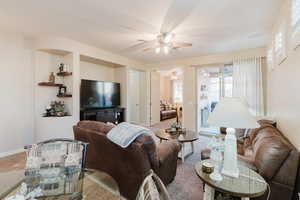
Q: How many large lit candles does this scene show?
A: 0